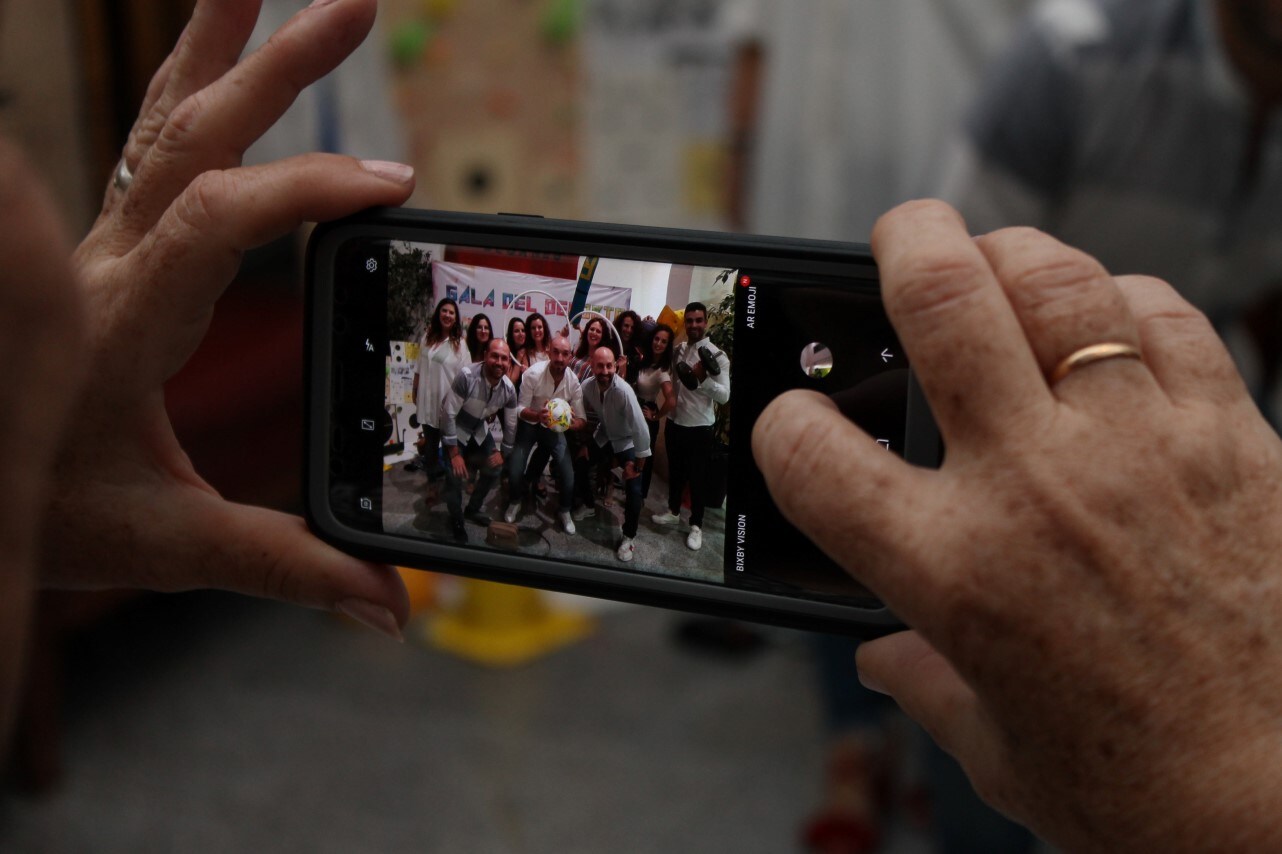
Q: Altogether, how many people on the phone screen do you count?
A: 11